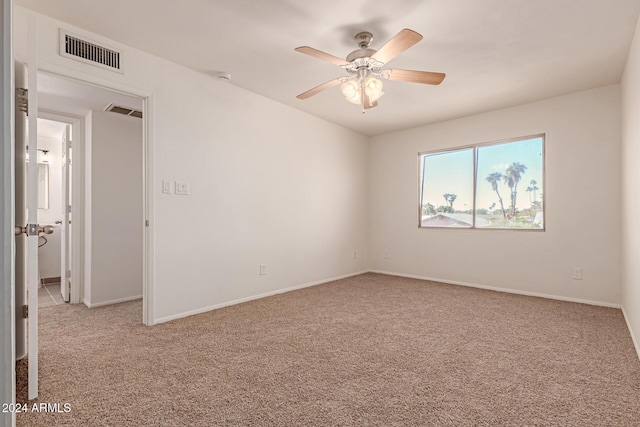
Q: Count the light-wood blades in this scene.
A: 5